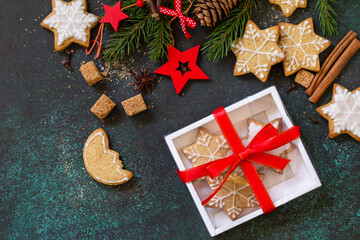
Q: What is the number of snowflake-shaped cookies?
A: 8